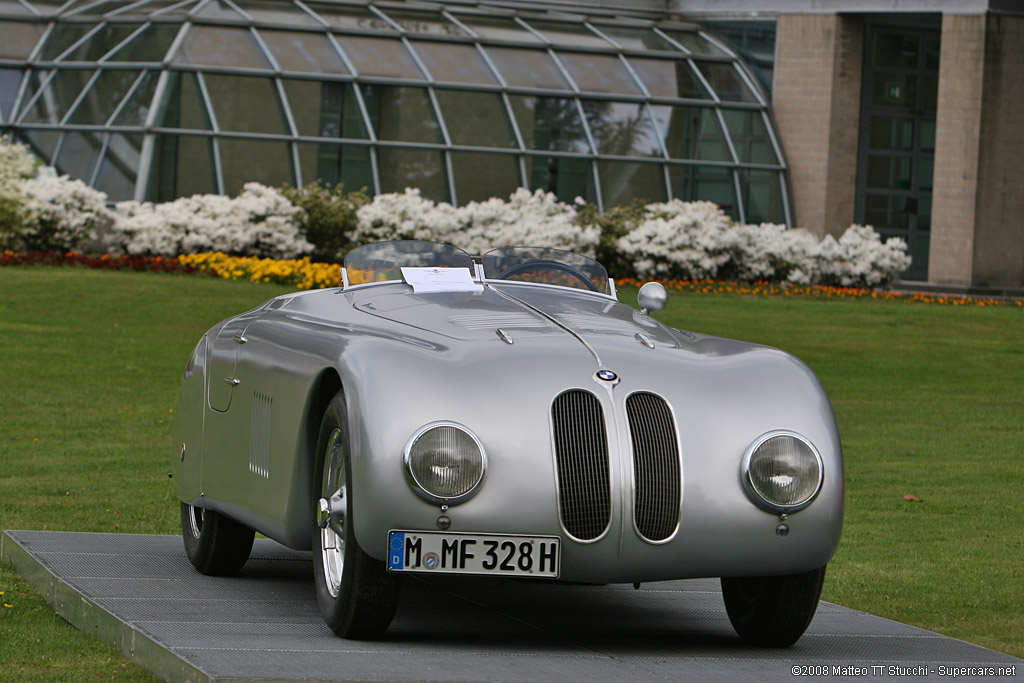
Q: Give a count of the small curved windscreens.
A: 2